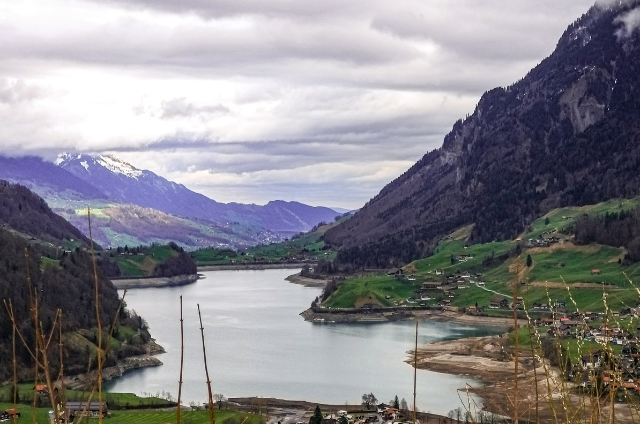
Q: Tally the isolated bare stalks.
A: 3